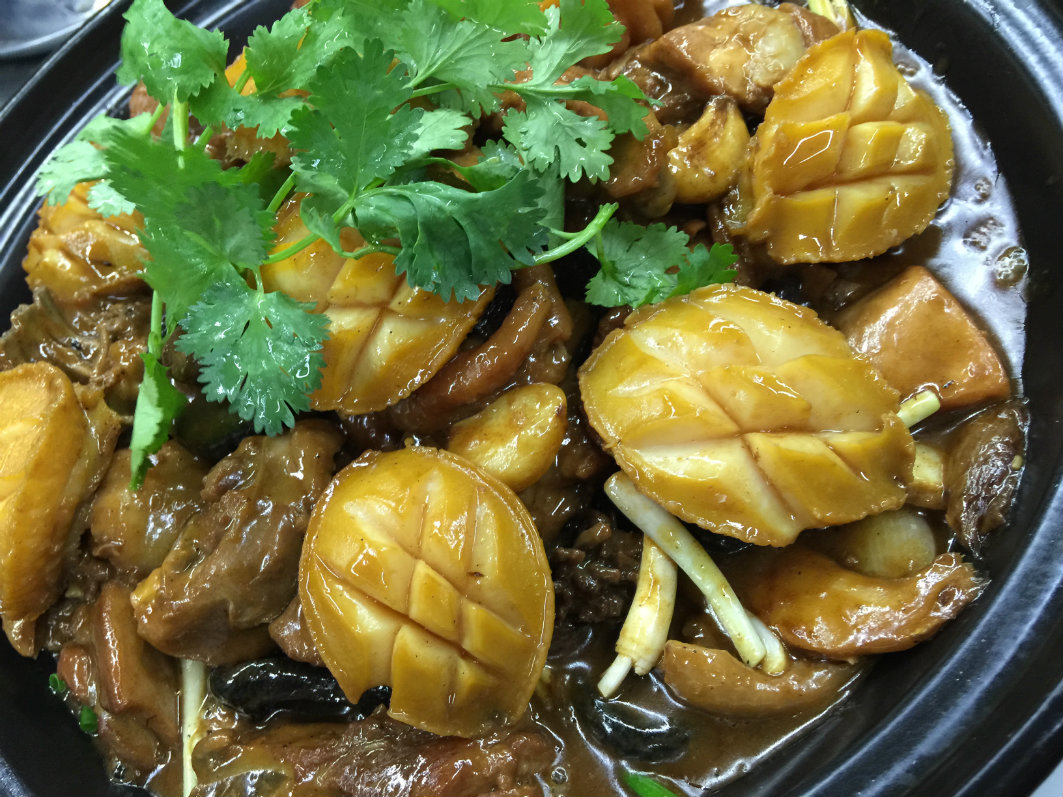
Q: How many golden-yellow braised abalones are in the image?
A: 6